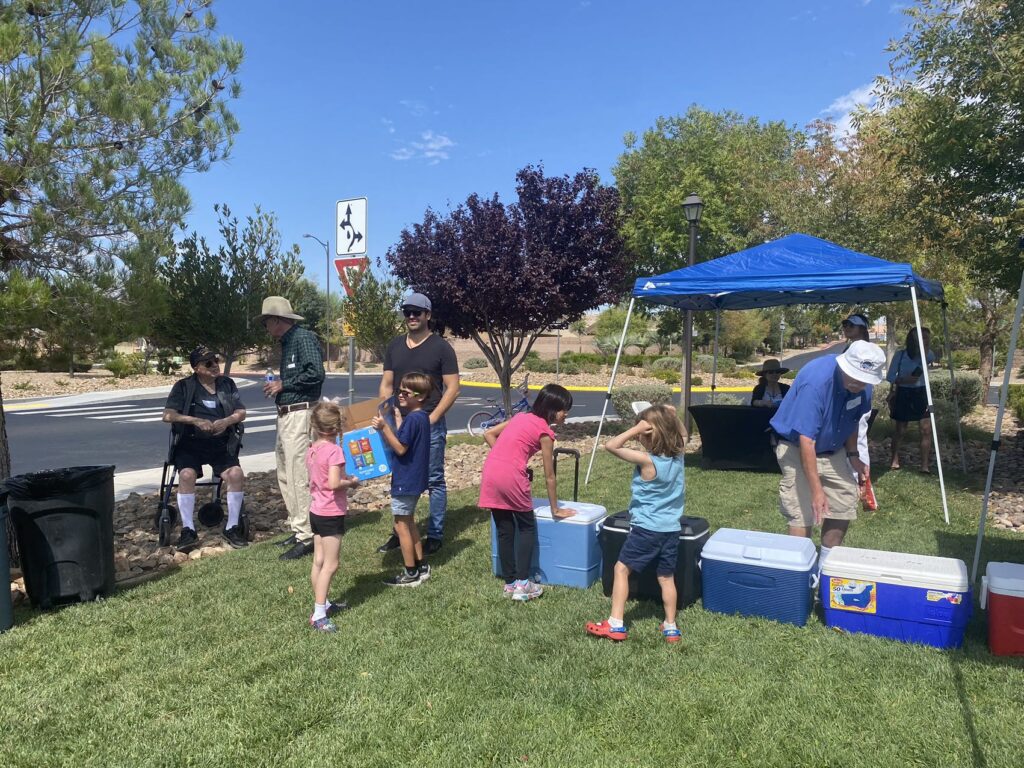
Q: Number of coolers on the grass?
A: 5